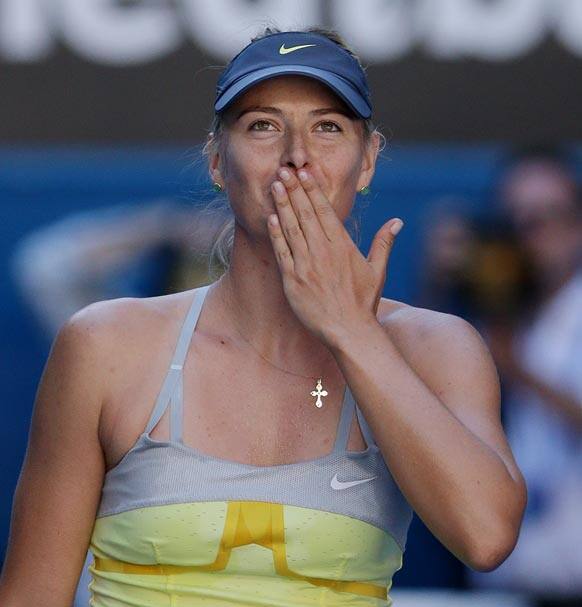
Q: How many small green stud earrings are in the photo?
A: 2